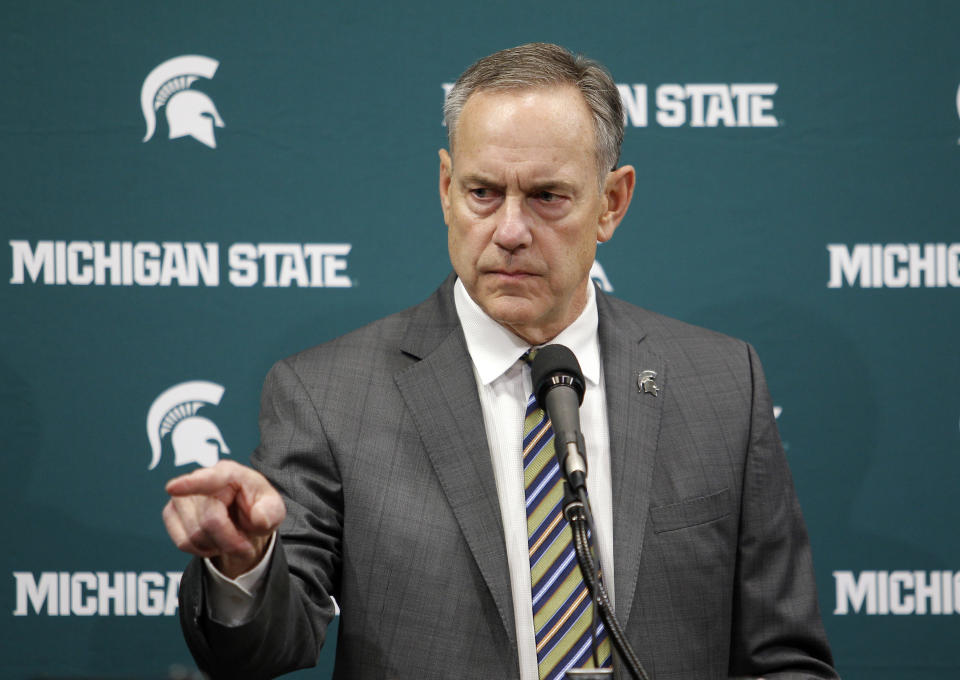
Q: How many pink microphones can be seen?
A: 0